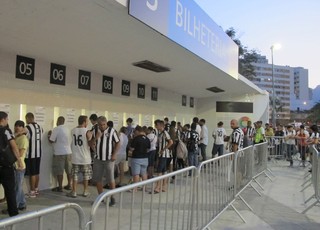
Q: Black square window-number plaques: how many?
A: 9